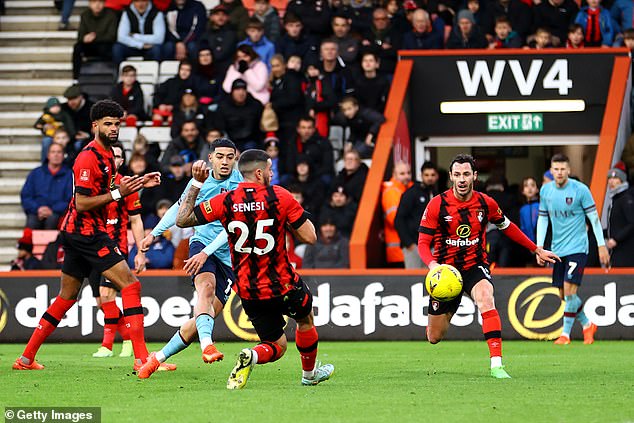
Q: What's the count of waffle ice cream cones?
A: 0